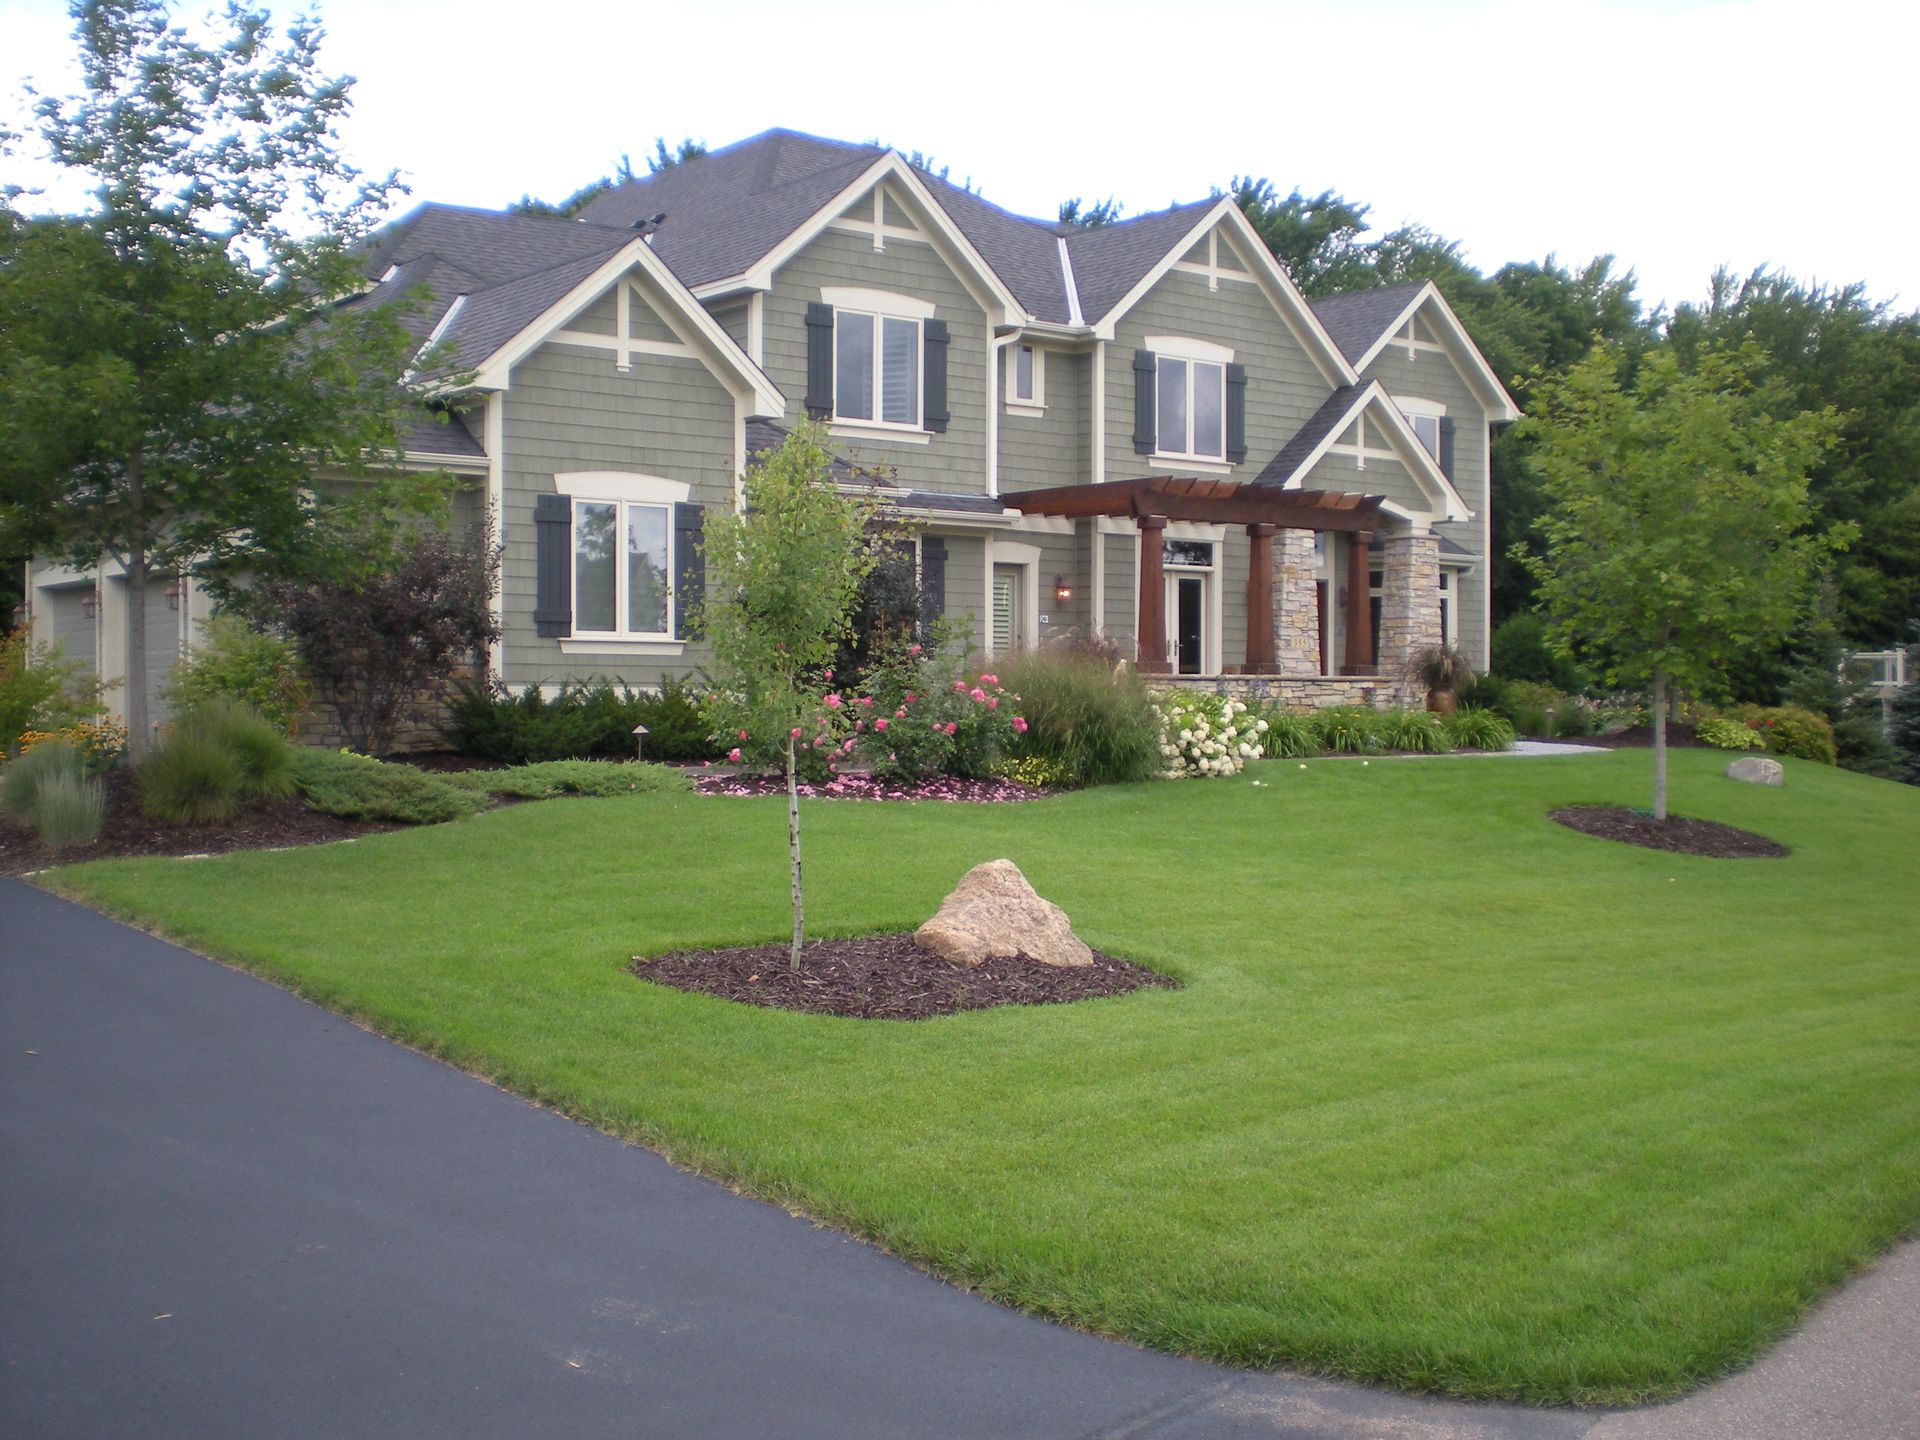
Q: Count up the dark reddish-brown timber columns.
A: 3